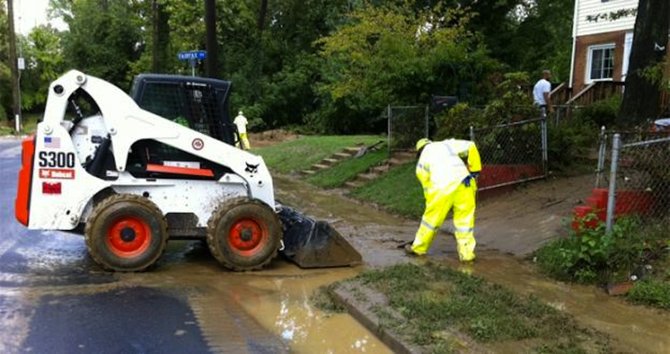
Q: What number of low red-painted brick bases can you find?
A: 2